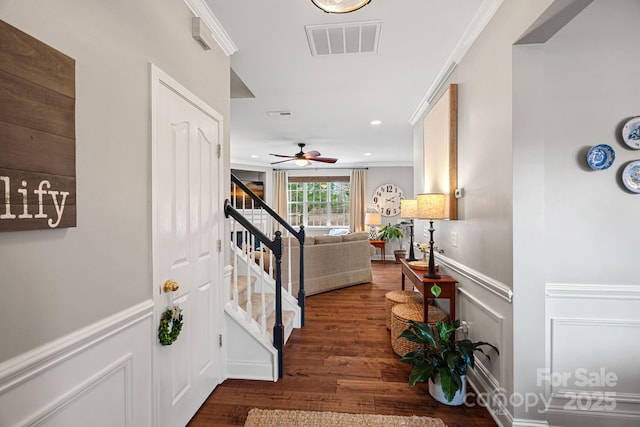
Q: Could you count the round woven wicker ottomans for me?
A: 2